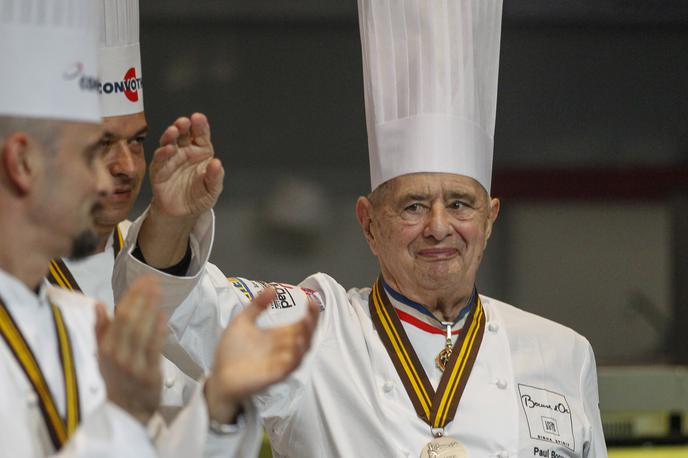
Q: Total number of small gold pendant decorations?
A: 1